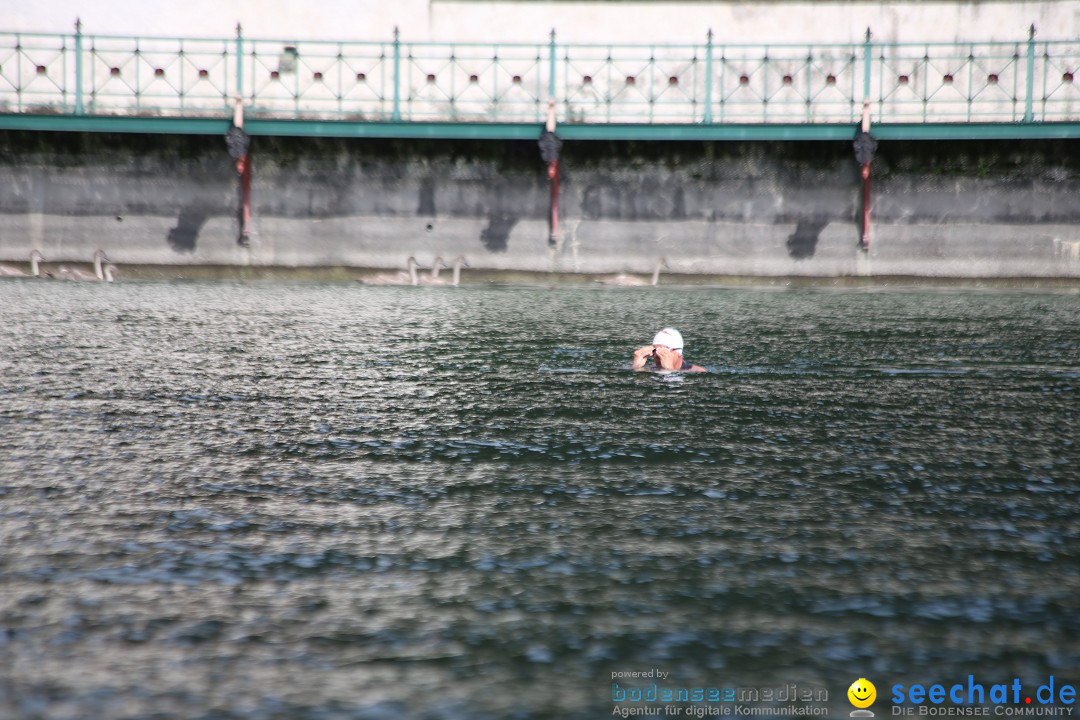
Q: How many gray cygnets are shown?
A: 7